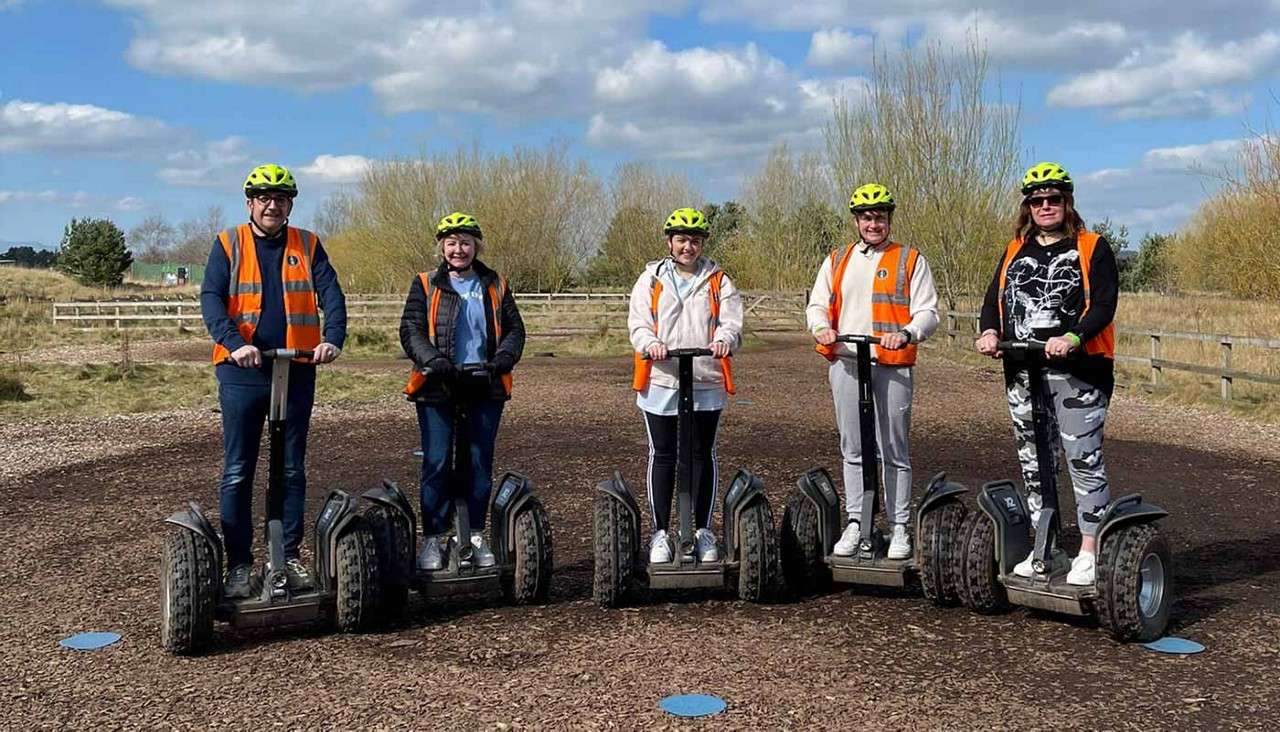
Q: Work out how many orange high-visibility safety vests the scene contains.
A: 5